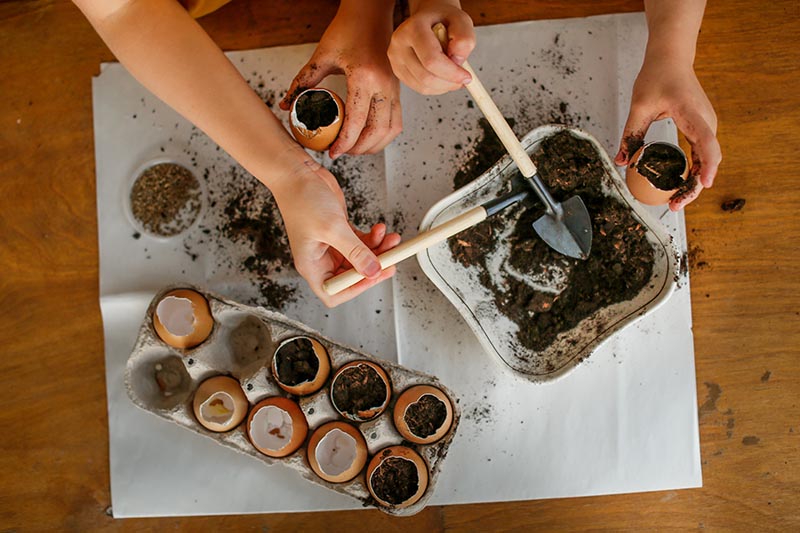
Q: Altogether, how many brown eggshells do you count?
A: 10